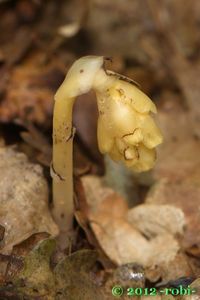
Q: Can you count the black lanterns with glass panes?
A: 0